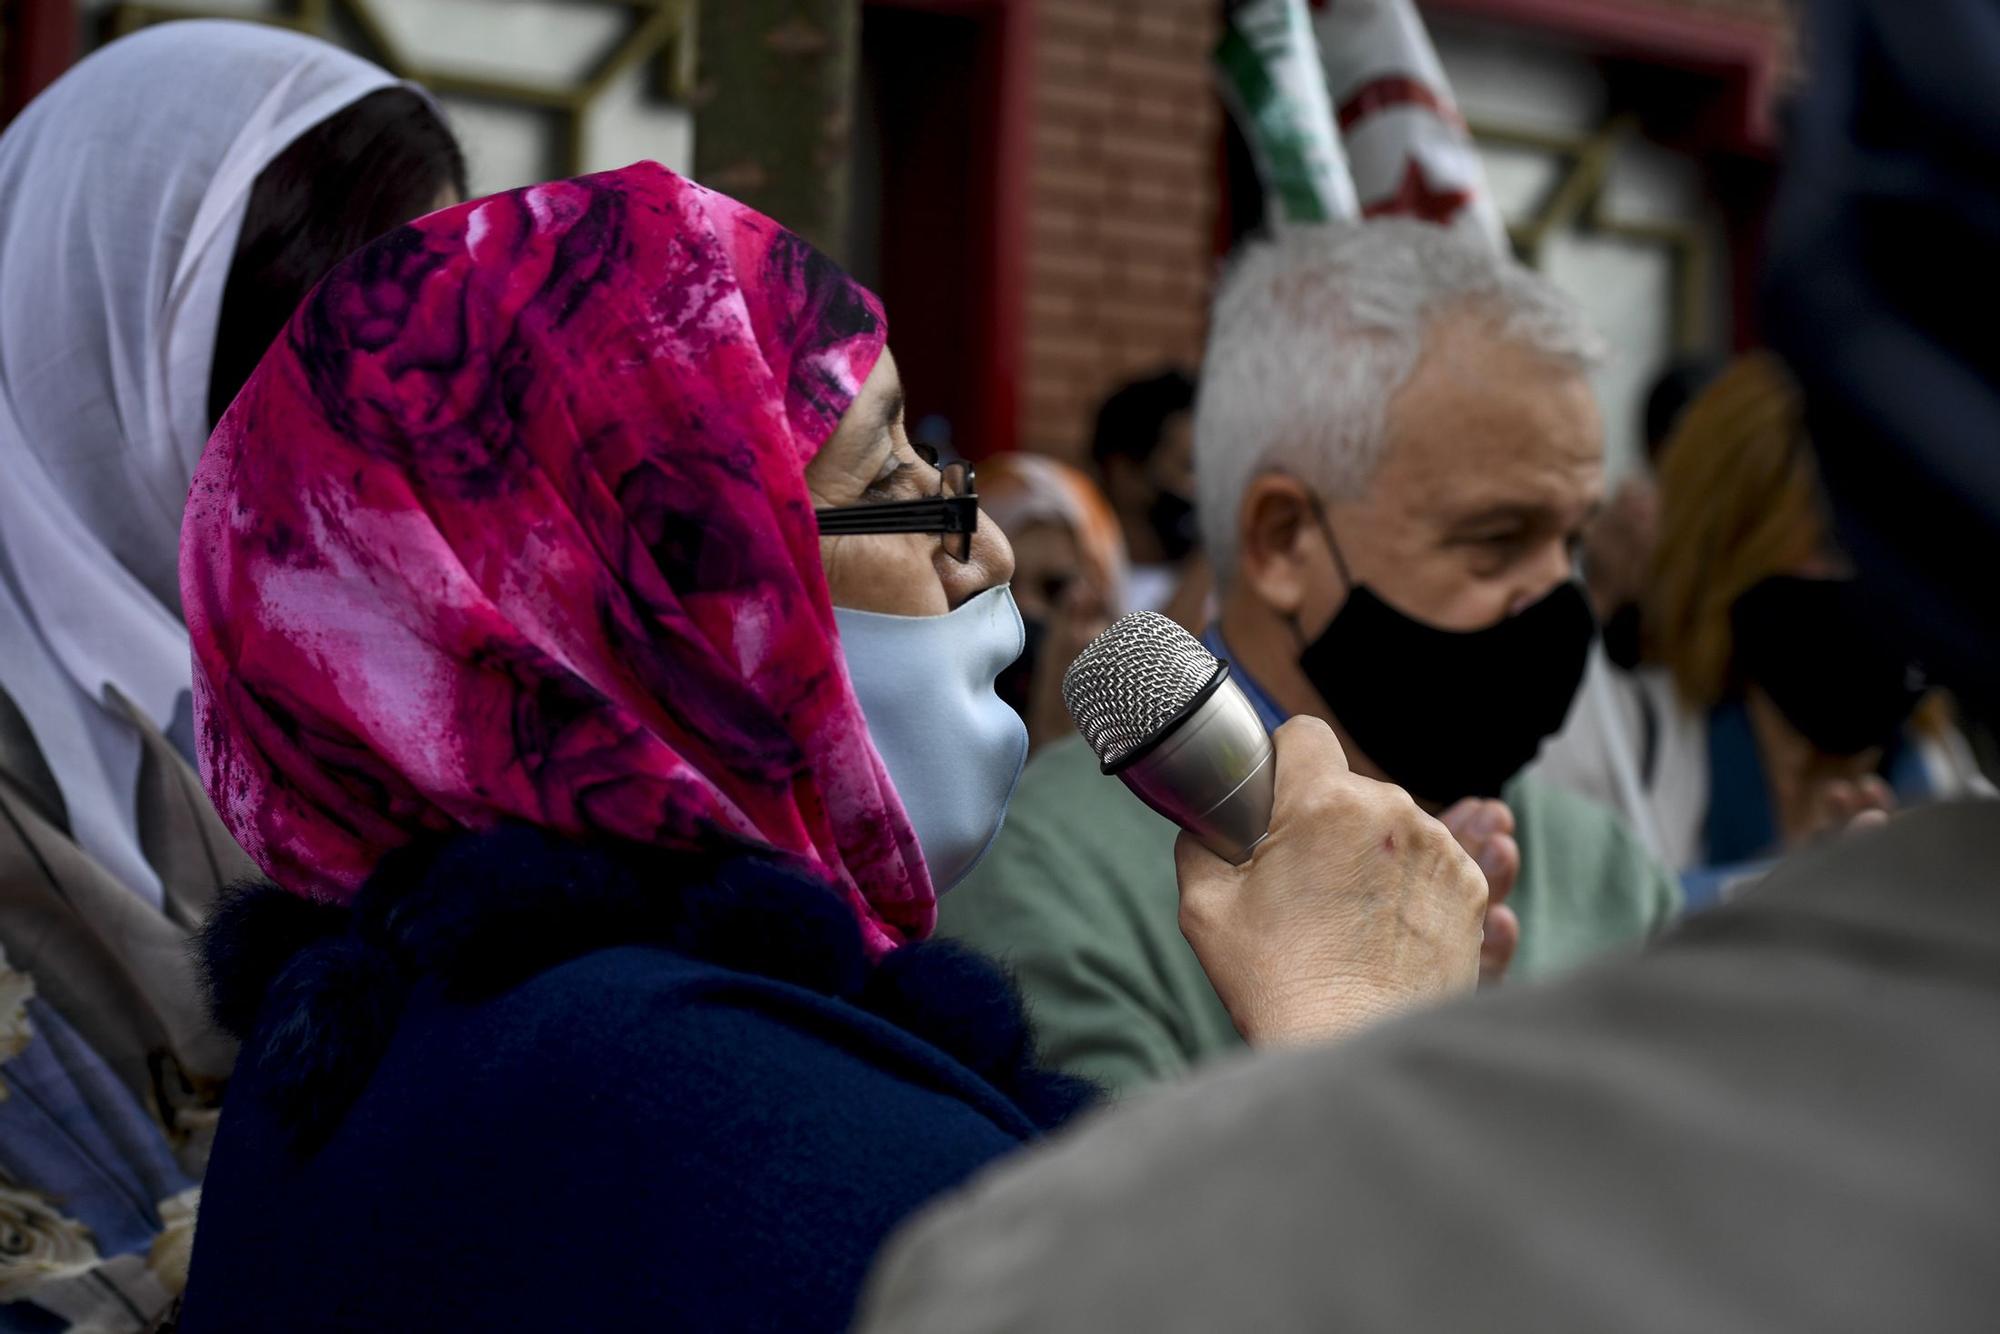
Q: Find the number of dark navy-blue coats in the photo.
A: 1